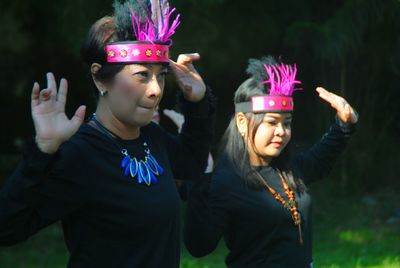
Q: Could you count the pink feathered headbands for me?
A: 2